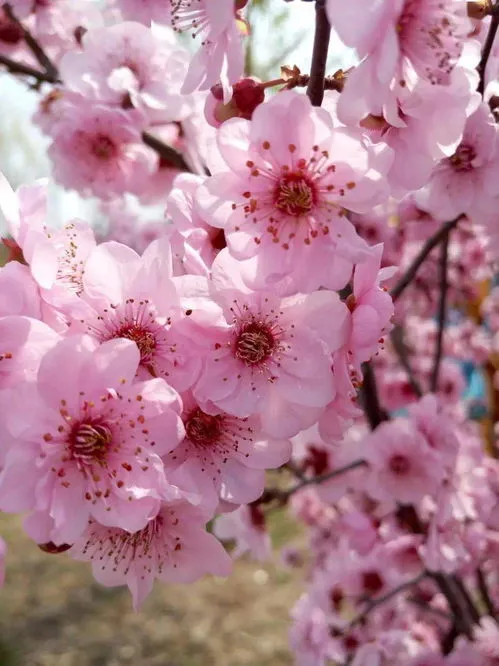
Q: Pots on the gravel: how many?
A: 0